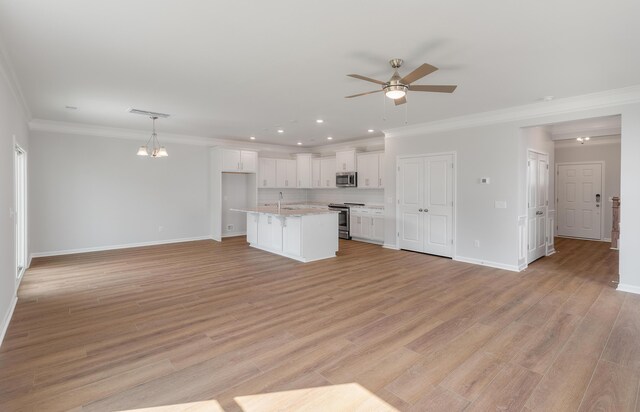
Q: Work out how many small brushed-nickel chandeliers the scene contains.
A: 1